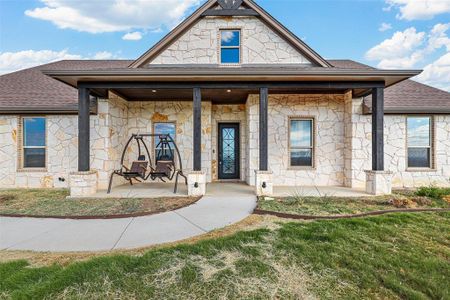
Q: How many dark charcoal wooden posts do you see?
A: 4